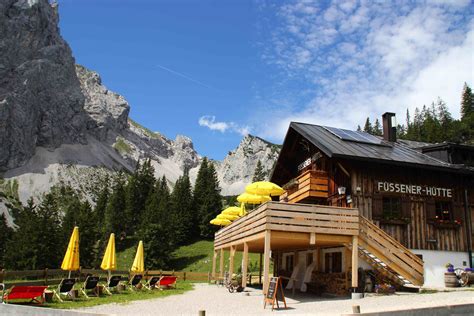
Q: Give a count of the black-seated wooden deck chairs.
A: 5